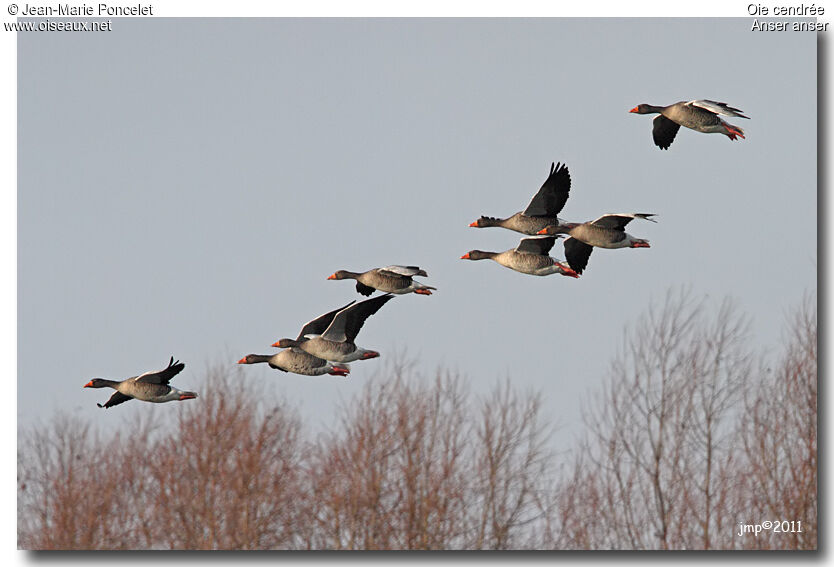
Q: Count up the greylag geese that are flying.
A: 8